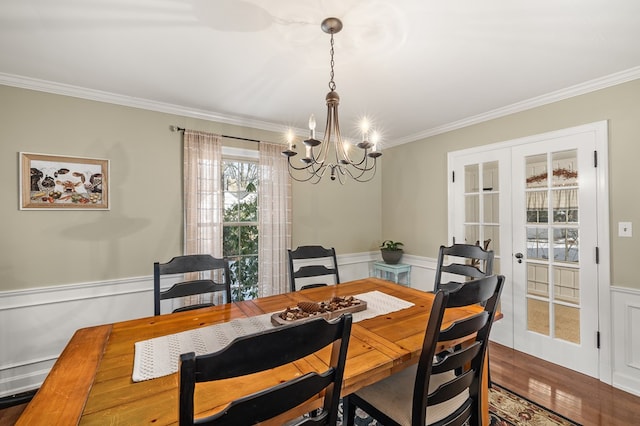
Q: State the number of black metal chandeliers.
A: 1